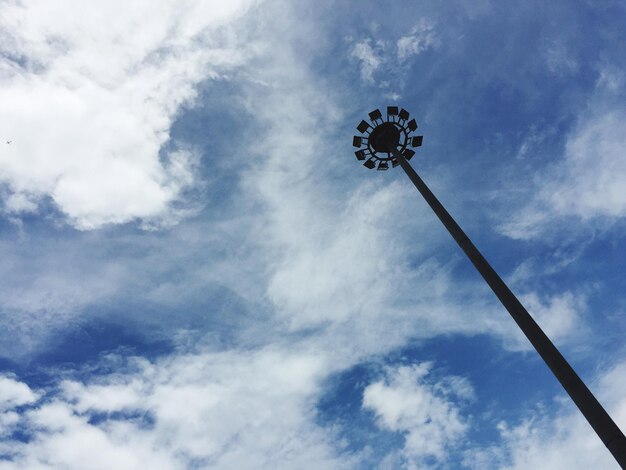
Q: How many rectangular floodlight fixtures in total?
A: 12